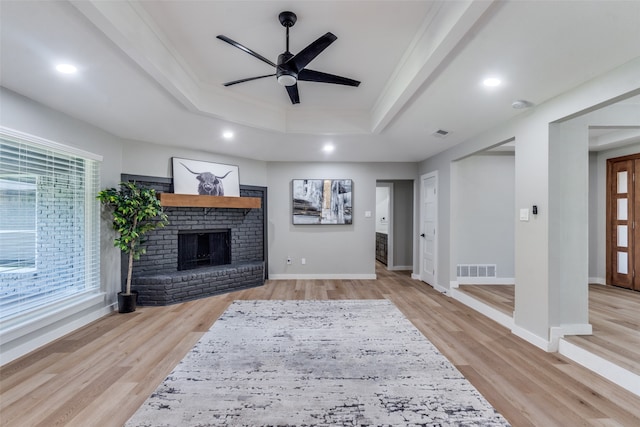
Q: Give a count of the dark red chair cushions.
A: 0